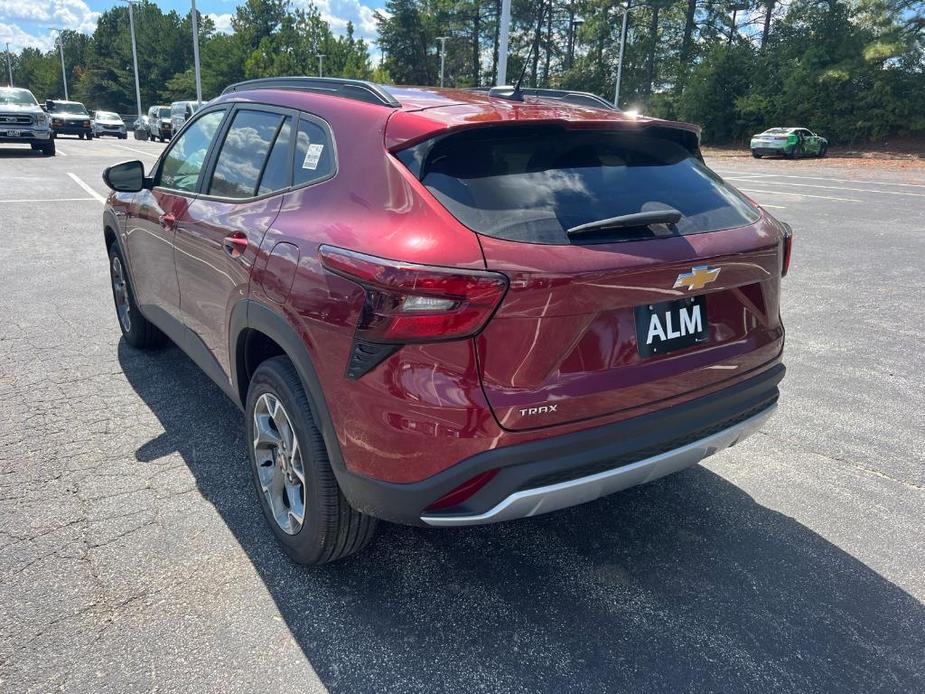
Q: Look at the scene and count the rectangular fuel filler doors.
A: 1